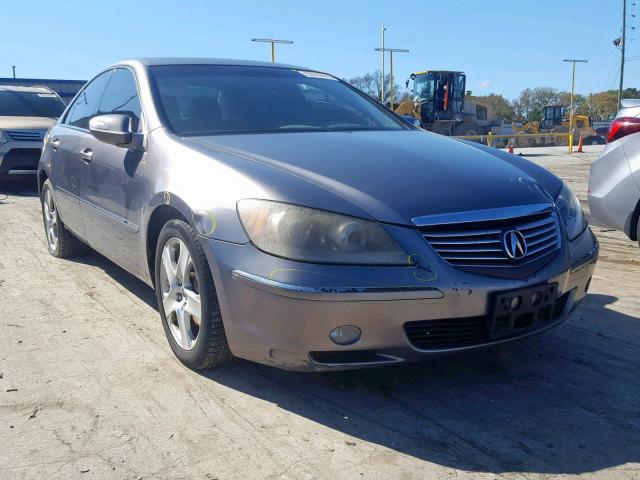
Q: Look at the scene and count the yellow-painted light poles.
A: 3